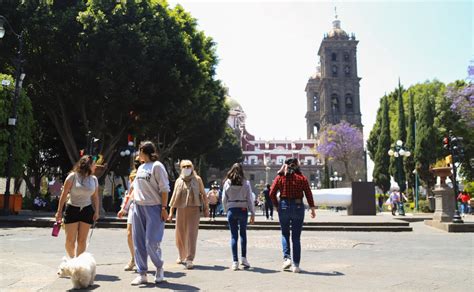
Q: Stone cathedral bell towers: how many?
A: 2